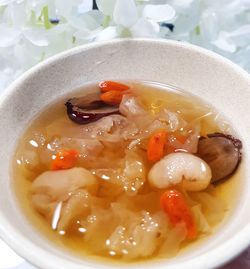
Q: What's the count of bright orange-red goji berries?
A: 5